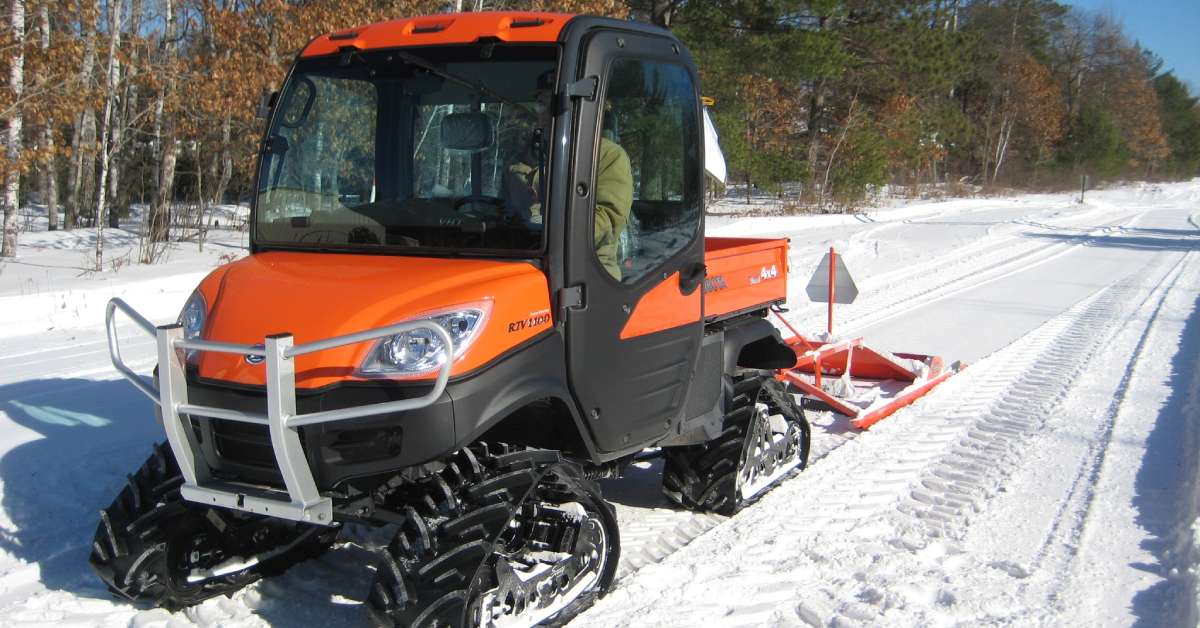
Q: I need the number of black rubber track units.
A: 3